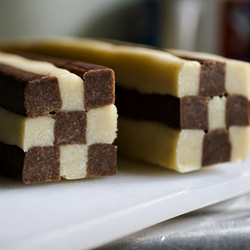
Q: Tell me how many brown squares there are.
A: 9